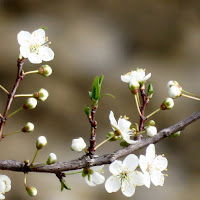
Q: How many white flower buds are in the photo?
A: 13